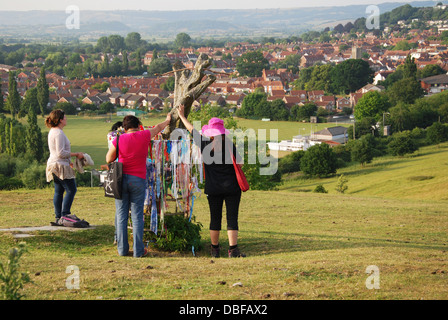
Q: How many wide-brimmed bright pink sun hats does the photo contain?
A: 1